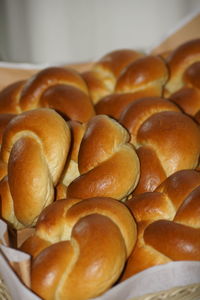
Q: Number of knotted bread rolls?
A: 8